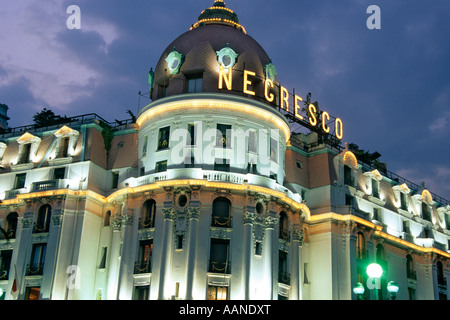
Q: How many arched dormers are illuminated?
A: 2